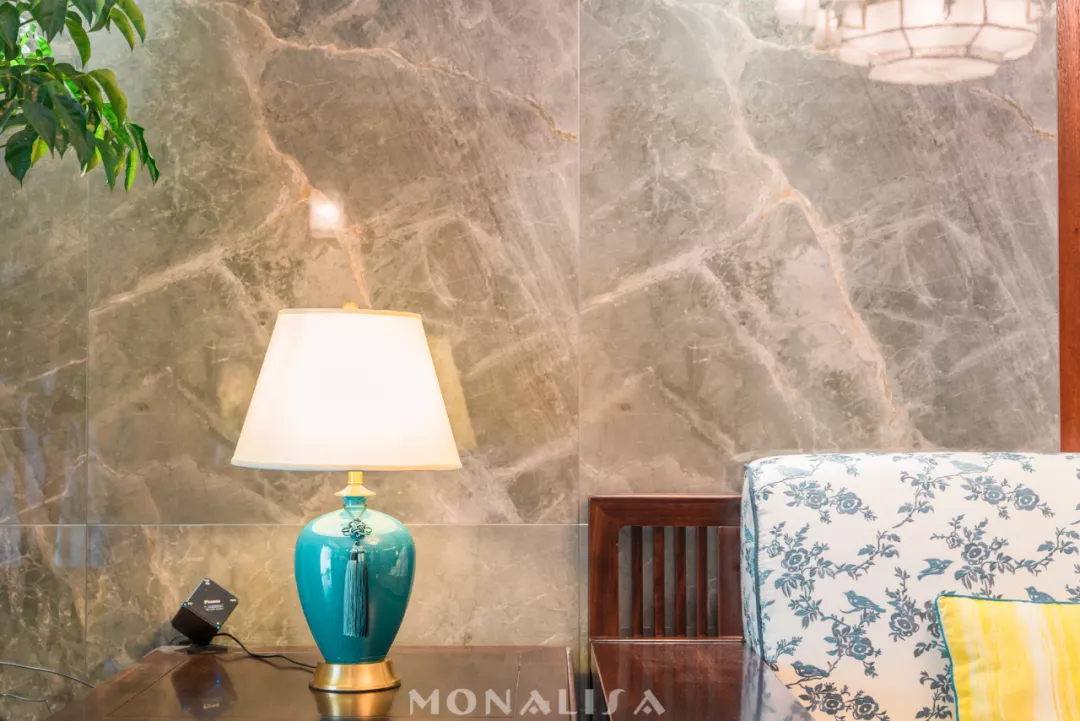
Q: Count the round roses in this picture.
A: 10